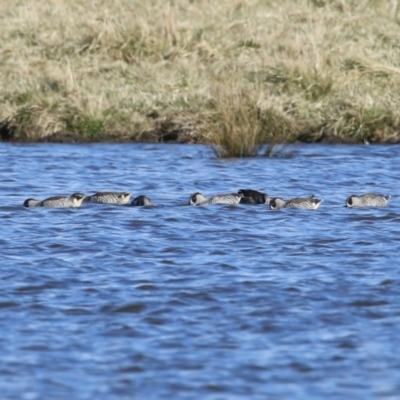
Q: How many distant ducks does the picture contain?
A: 7